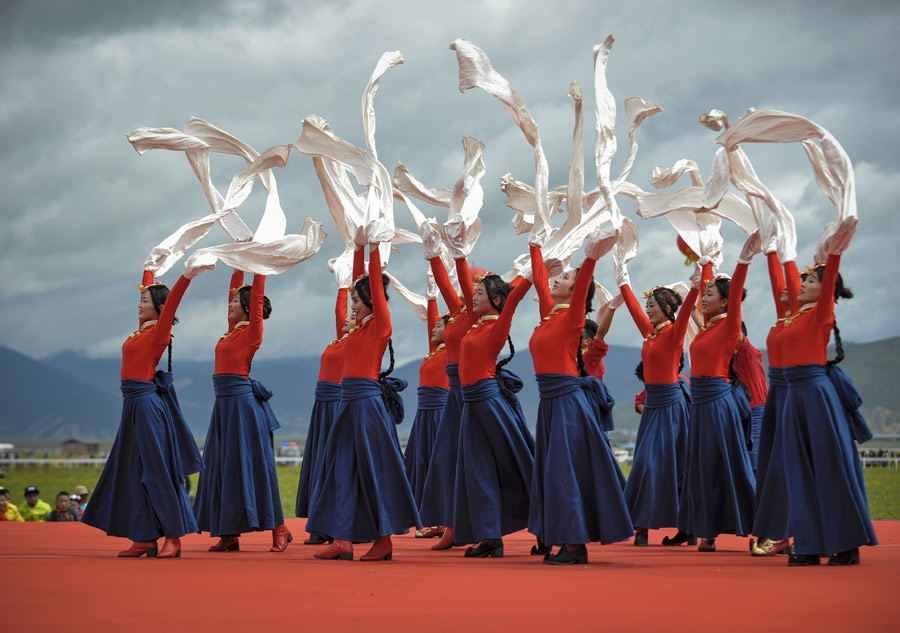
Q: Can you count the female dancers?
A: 12